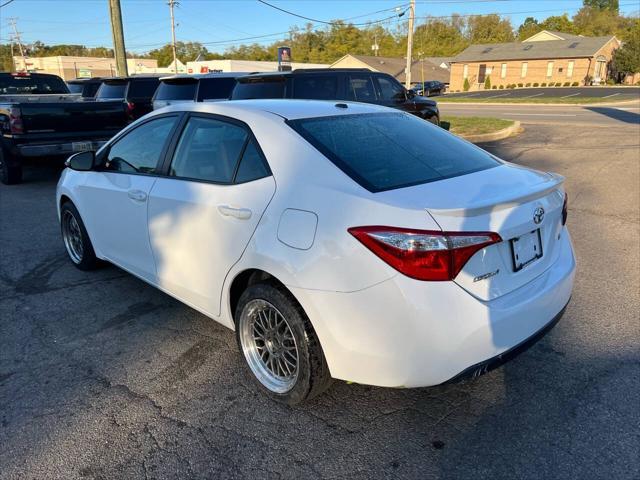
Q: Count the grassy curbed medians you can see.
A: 2